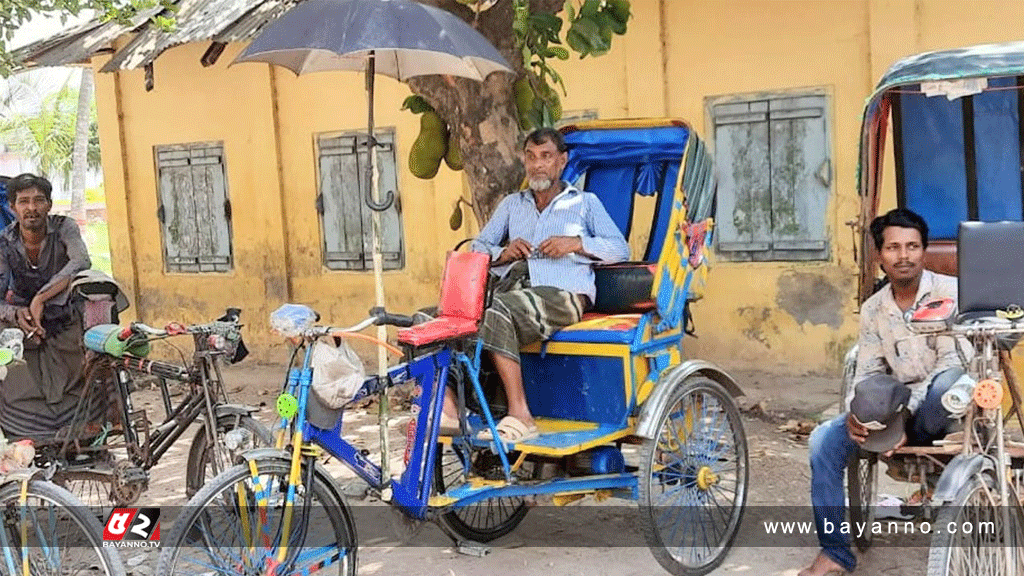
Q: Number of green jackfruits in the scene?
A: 5